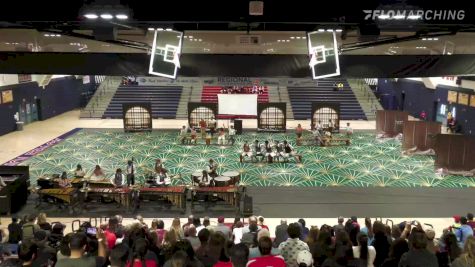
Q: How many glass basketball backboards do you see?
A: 2